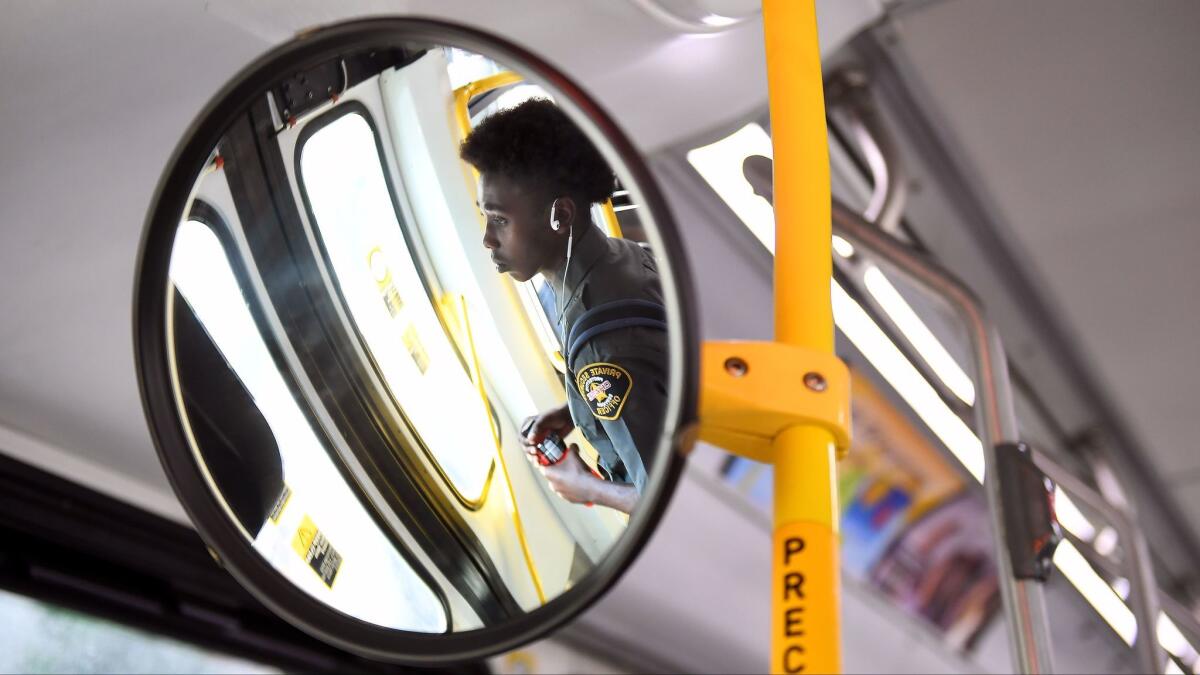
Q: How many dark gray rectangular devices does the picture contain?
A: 1